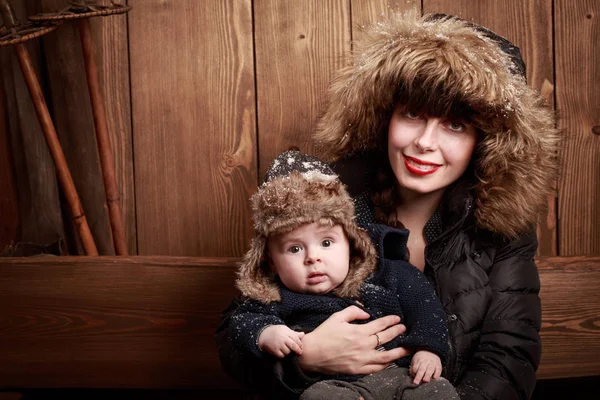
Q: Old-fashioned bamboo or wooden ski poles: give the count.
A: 2